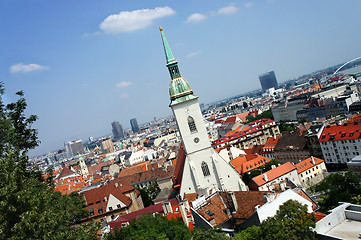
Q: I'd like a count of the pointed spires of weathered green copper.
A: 1